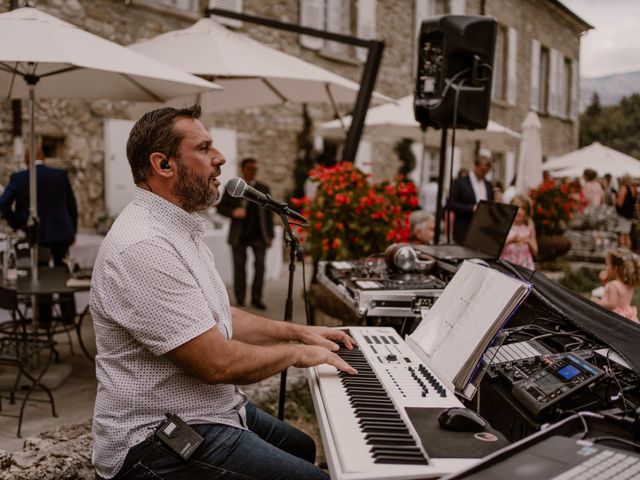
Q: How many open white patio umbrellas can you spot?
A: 4